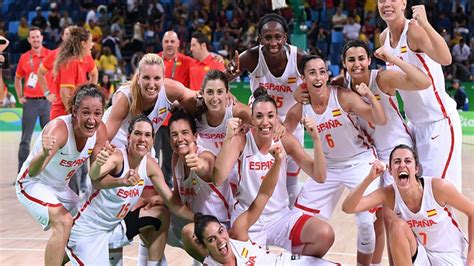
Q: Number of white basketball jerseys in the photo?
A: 12